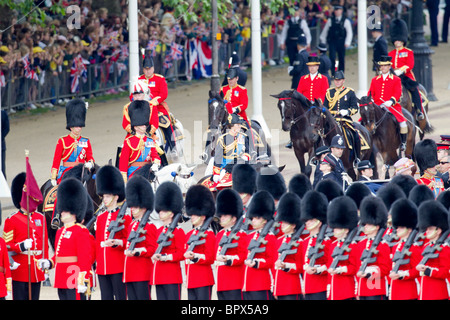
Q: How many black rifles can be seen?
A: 12